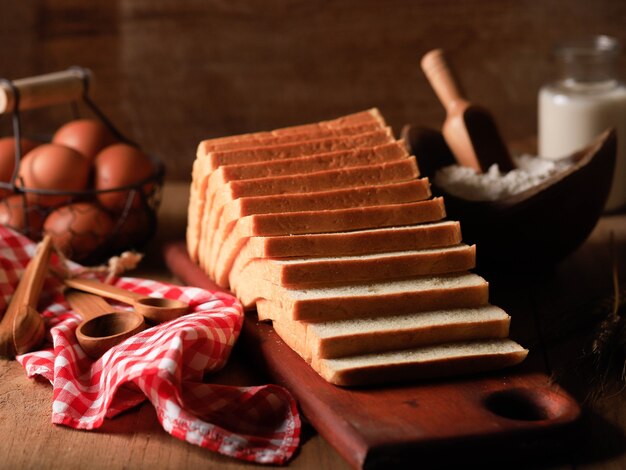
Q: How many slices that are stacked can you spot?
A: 11